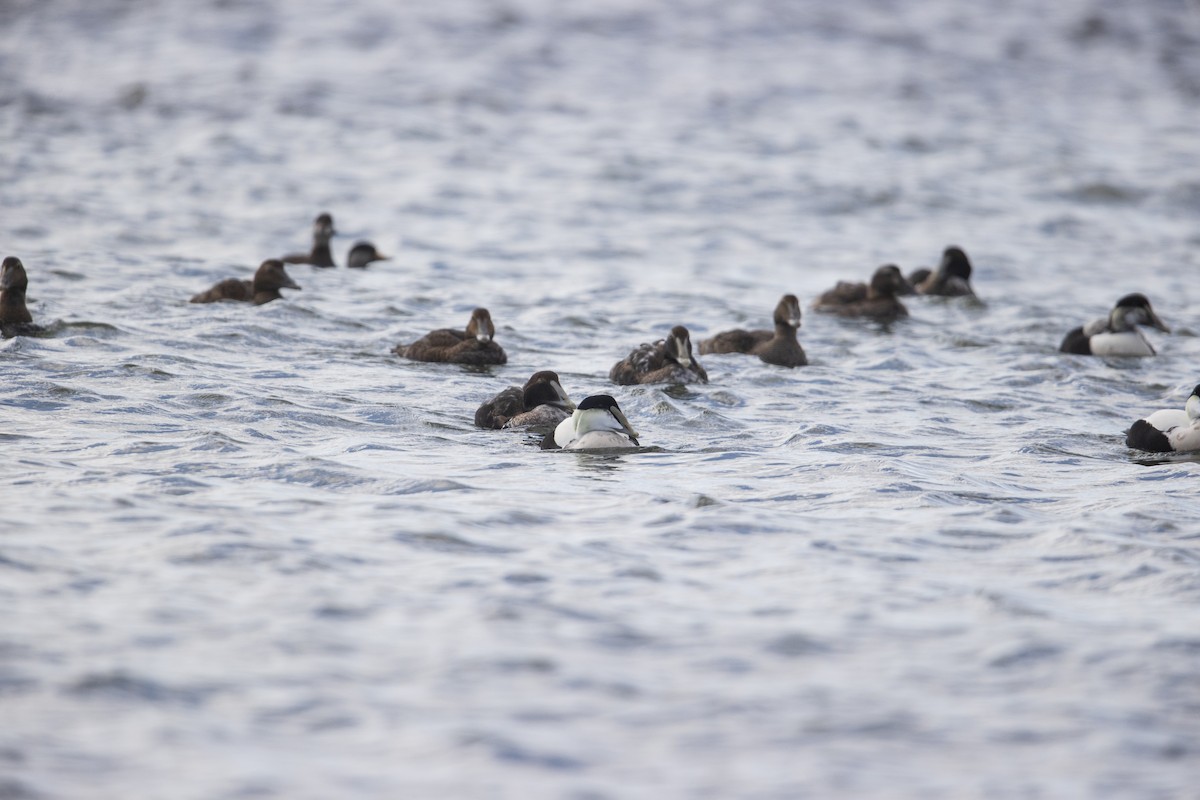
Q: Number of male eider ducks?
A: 3